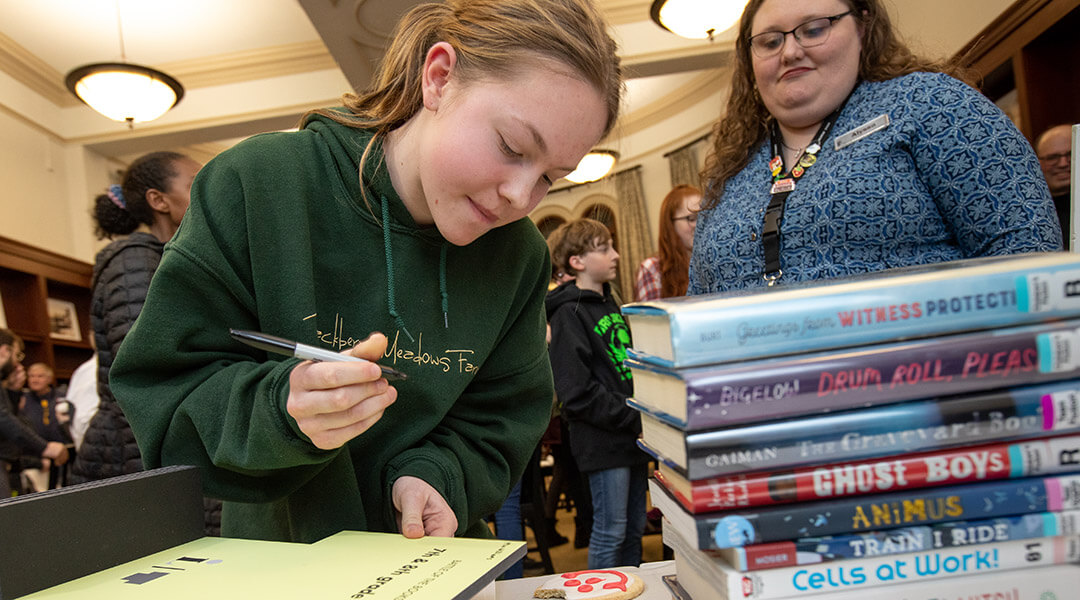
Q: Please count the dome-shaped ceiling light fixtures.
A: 3